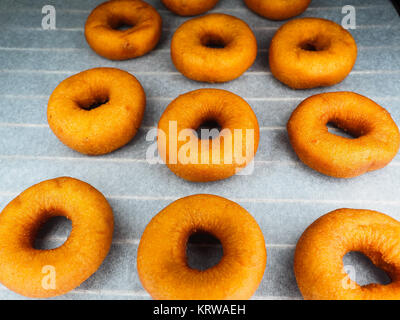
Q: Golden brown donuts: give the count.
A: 11